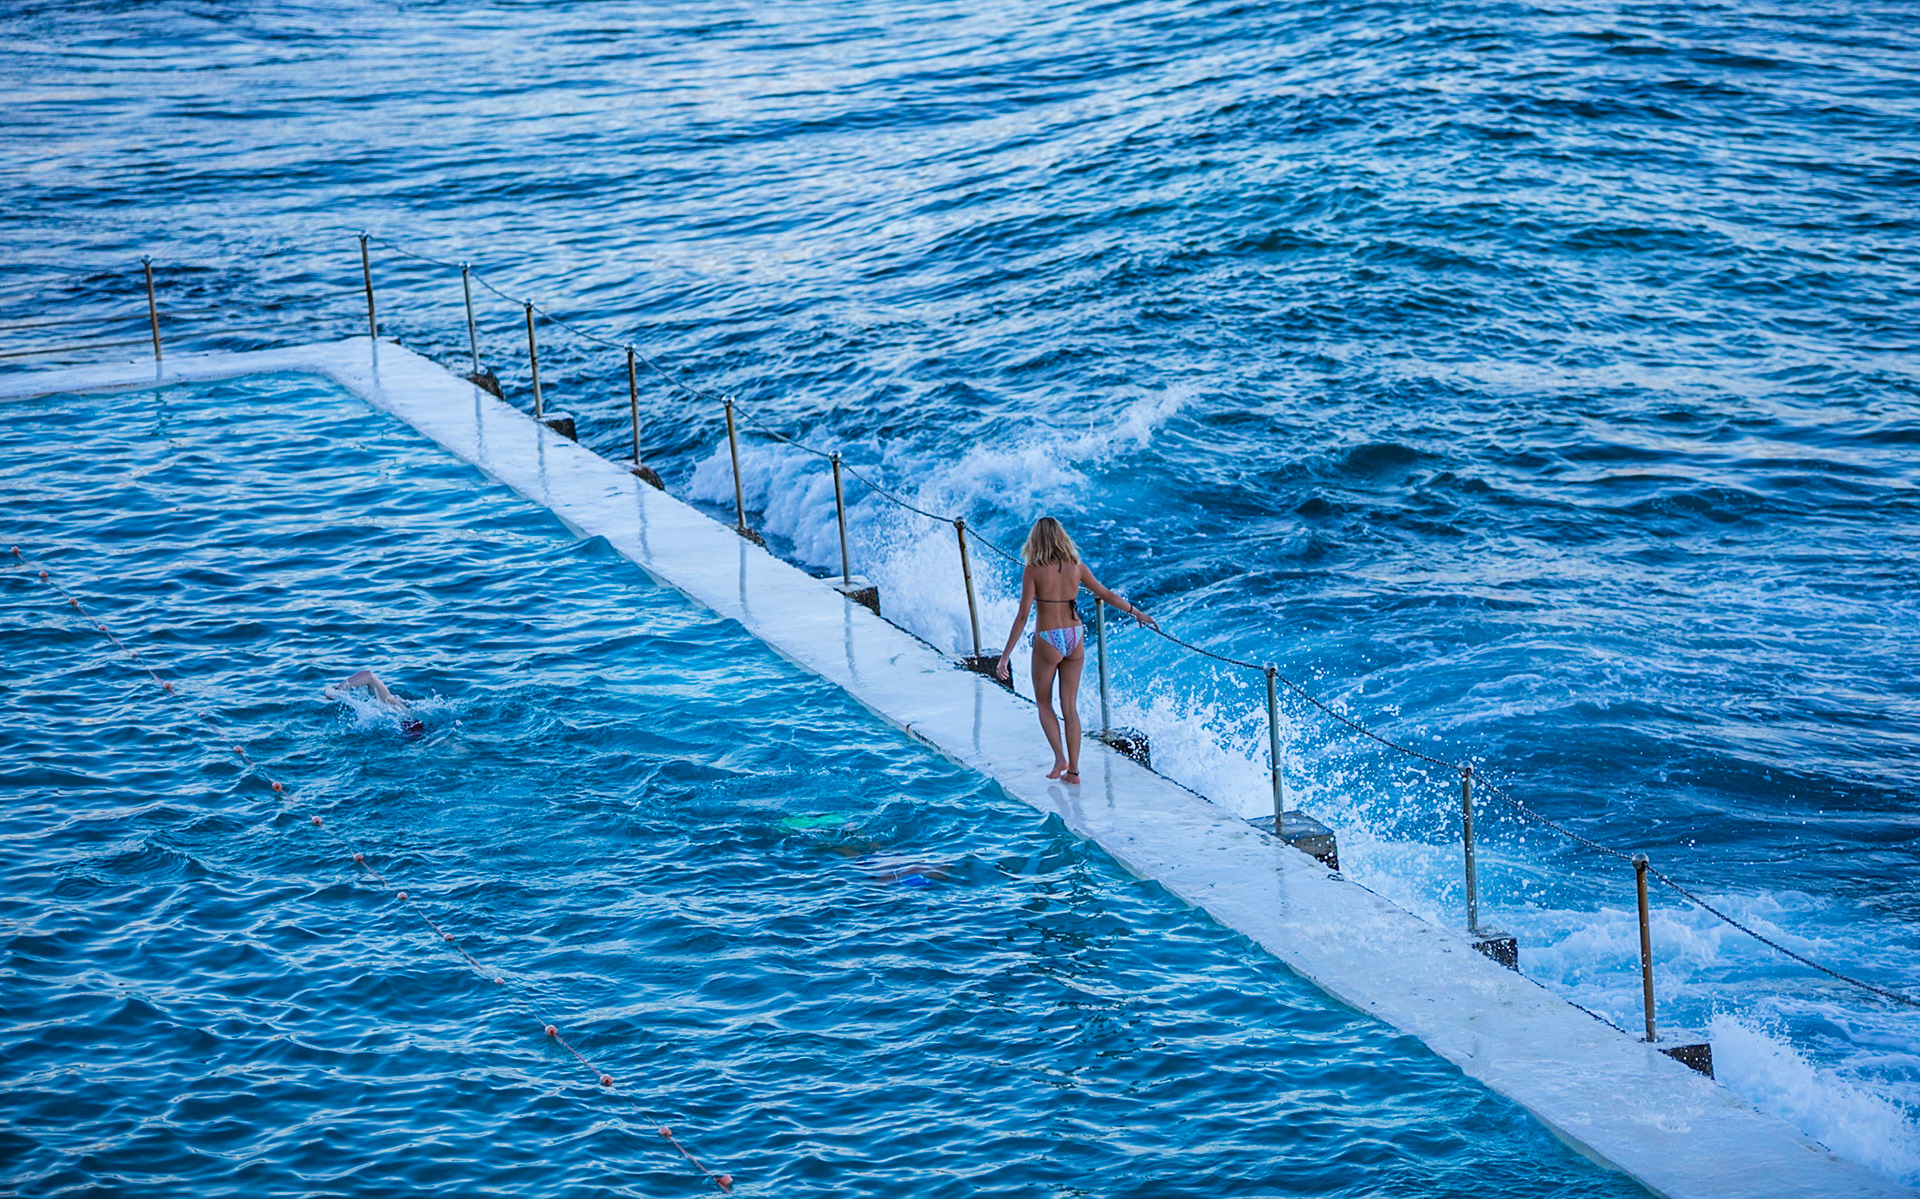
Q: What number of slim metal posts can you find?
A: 12